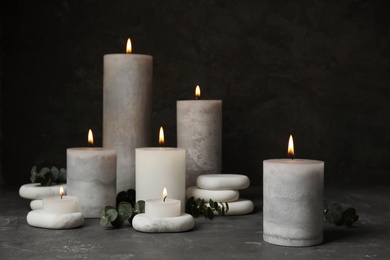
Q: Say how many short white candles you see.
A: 2